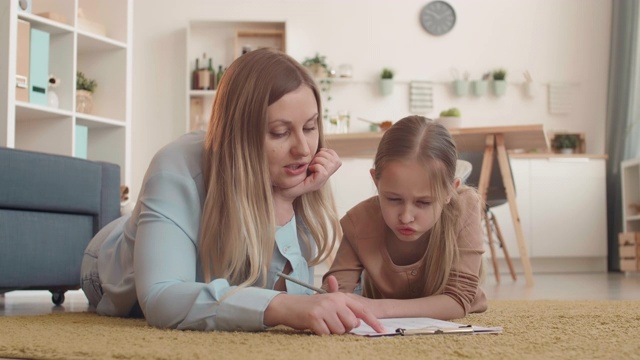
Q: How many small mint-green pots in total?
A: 4